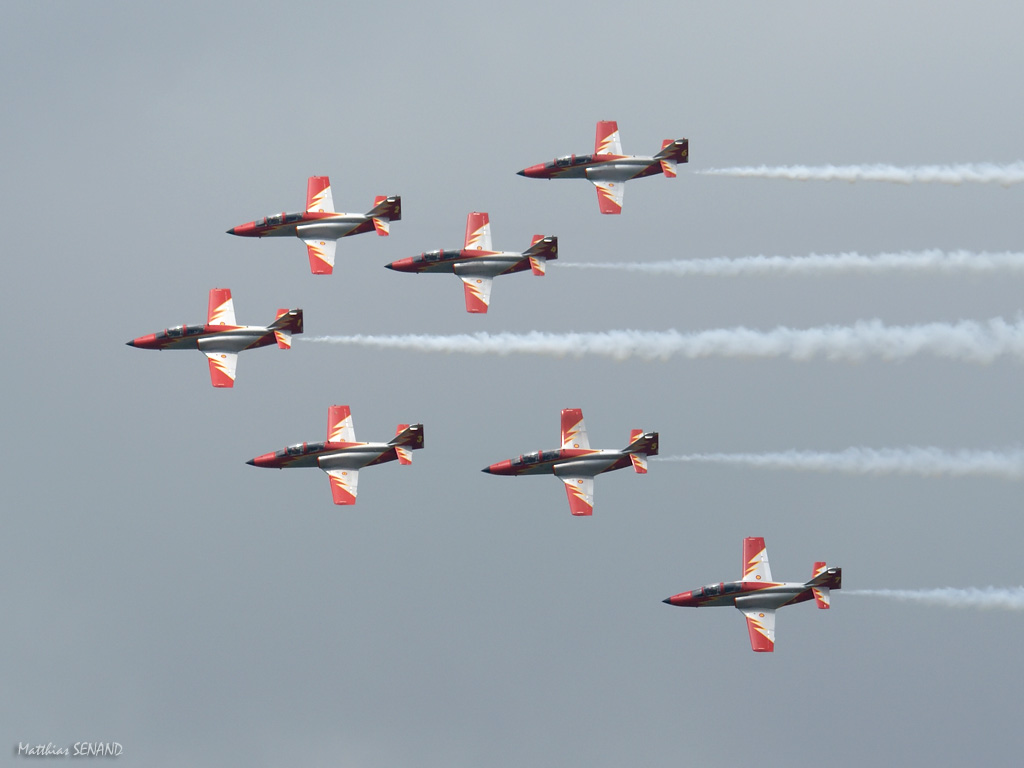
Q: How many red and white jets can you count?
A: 7